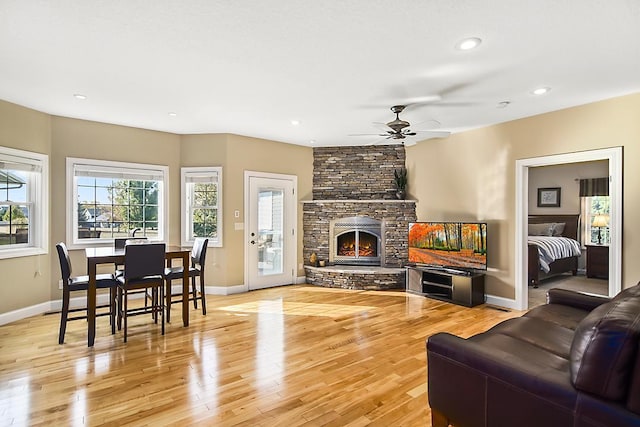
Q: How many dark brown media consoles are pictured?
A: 1